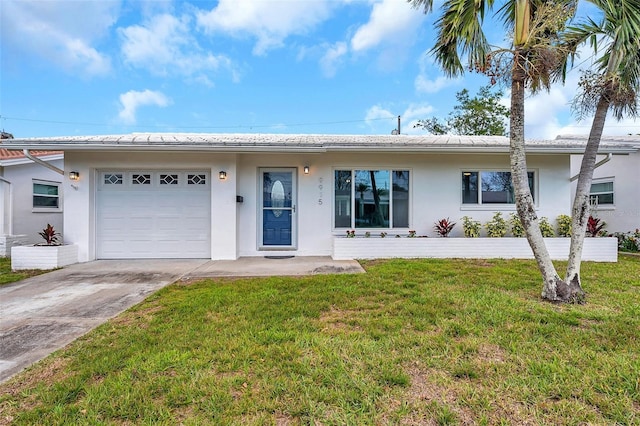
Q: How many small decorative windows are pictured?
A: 4